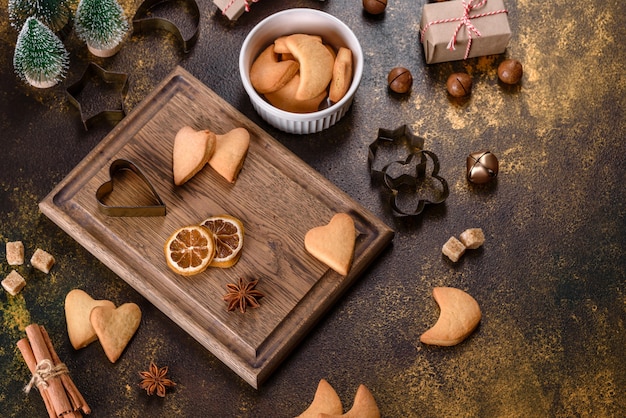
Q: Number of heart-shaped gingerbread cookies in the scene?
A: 5